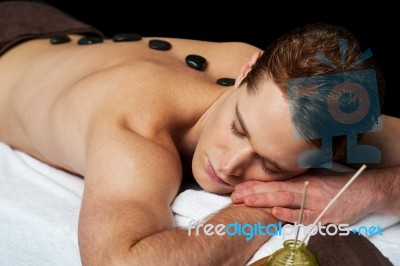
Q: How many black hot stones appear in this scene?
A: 6